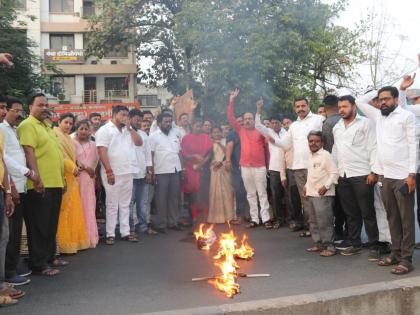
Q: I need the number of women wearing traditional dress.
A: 4